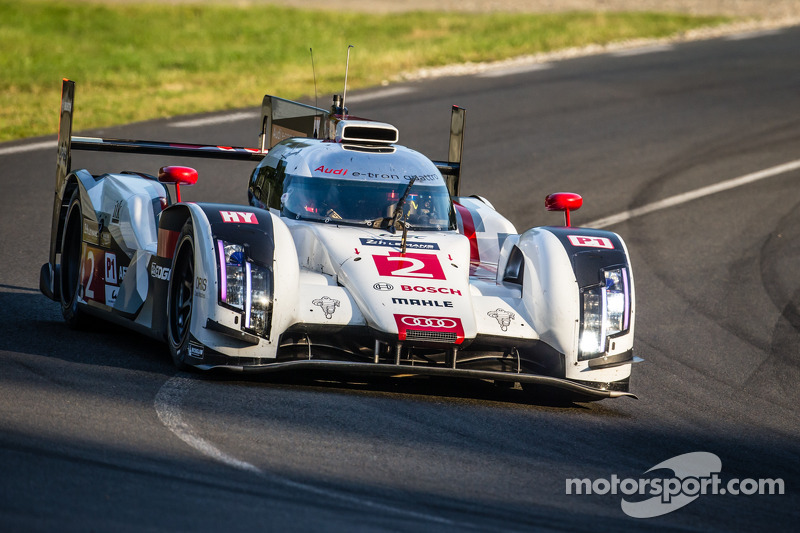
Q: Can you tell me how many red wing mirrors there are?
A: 2